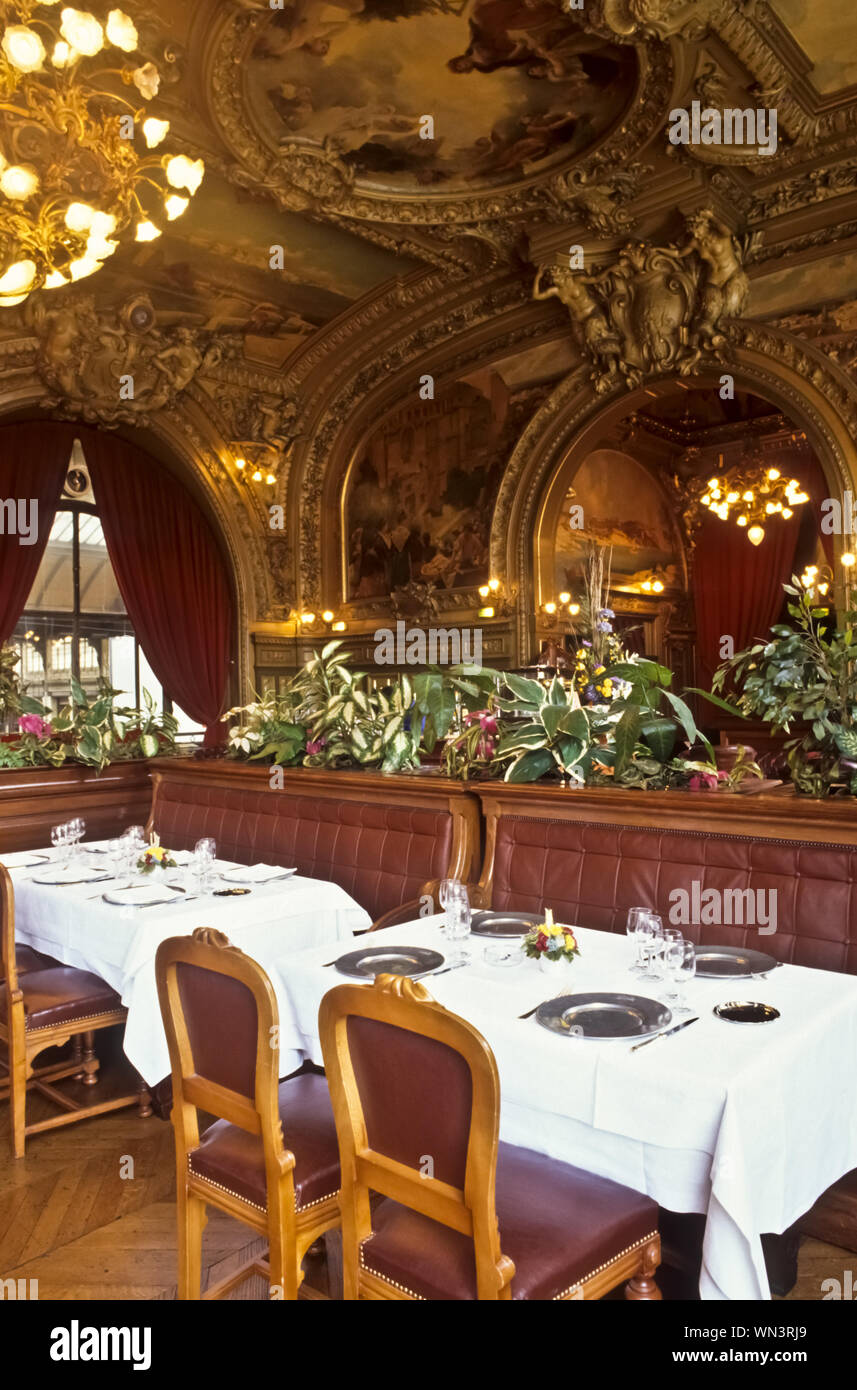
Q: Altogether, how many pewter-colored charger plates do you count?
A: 4